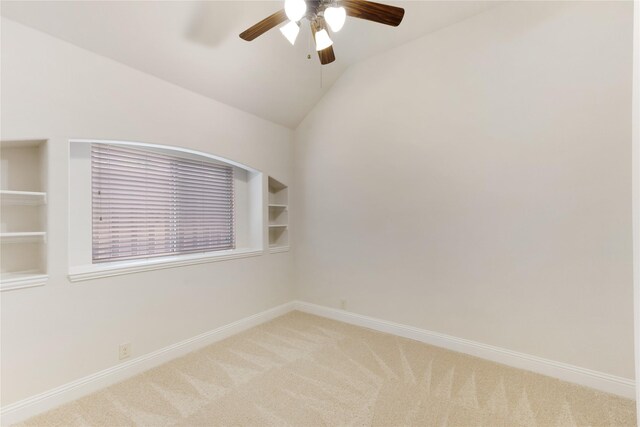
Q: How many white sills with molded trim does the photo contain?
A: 3